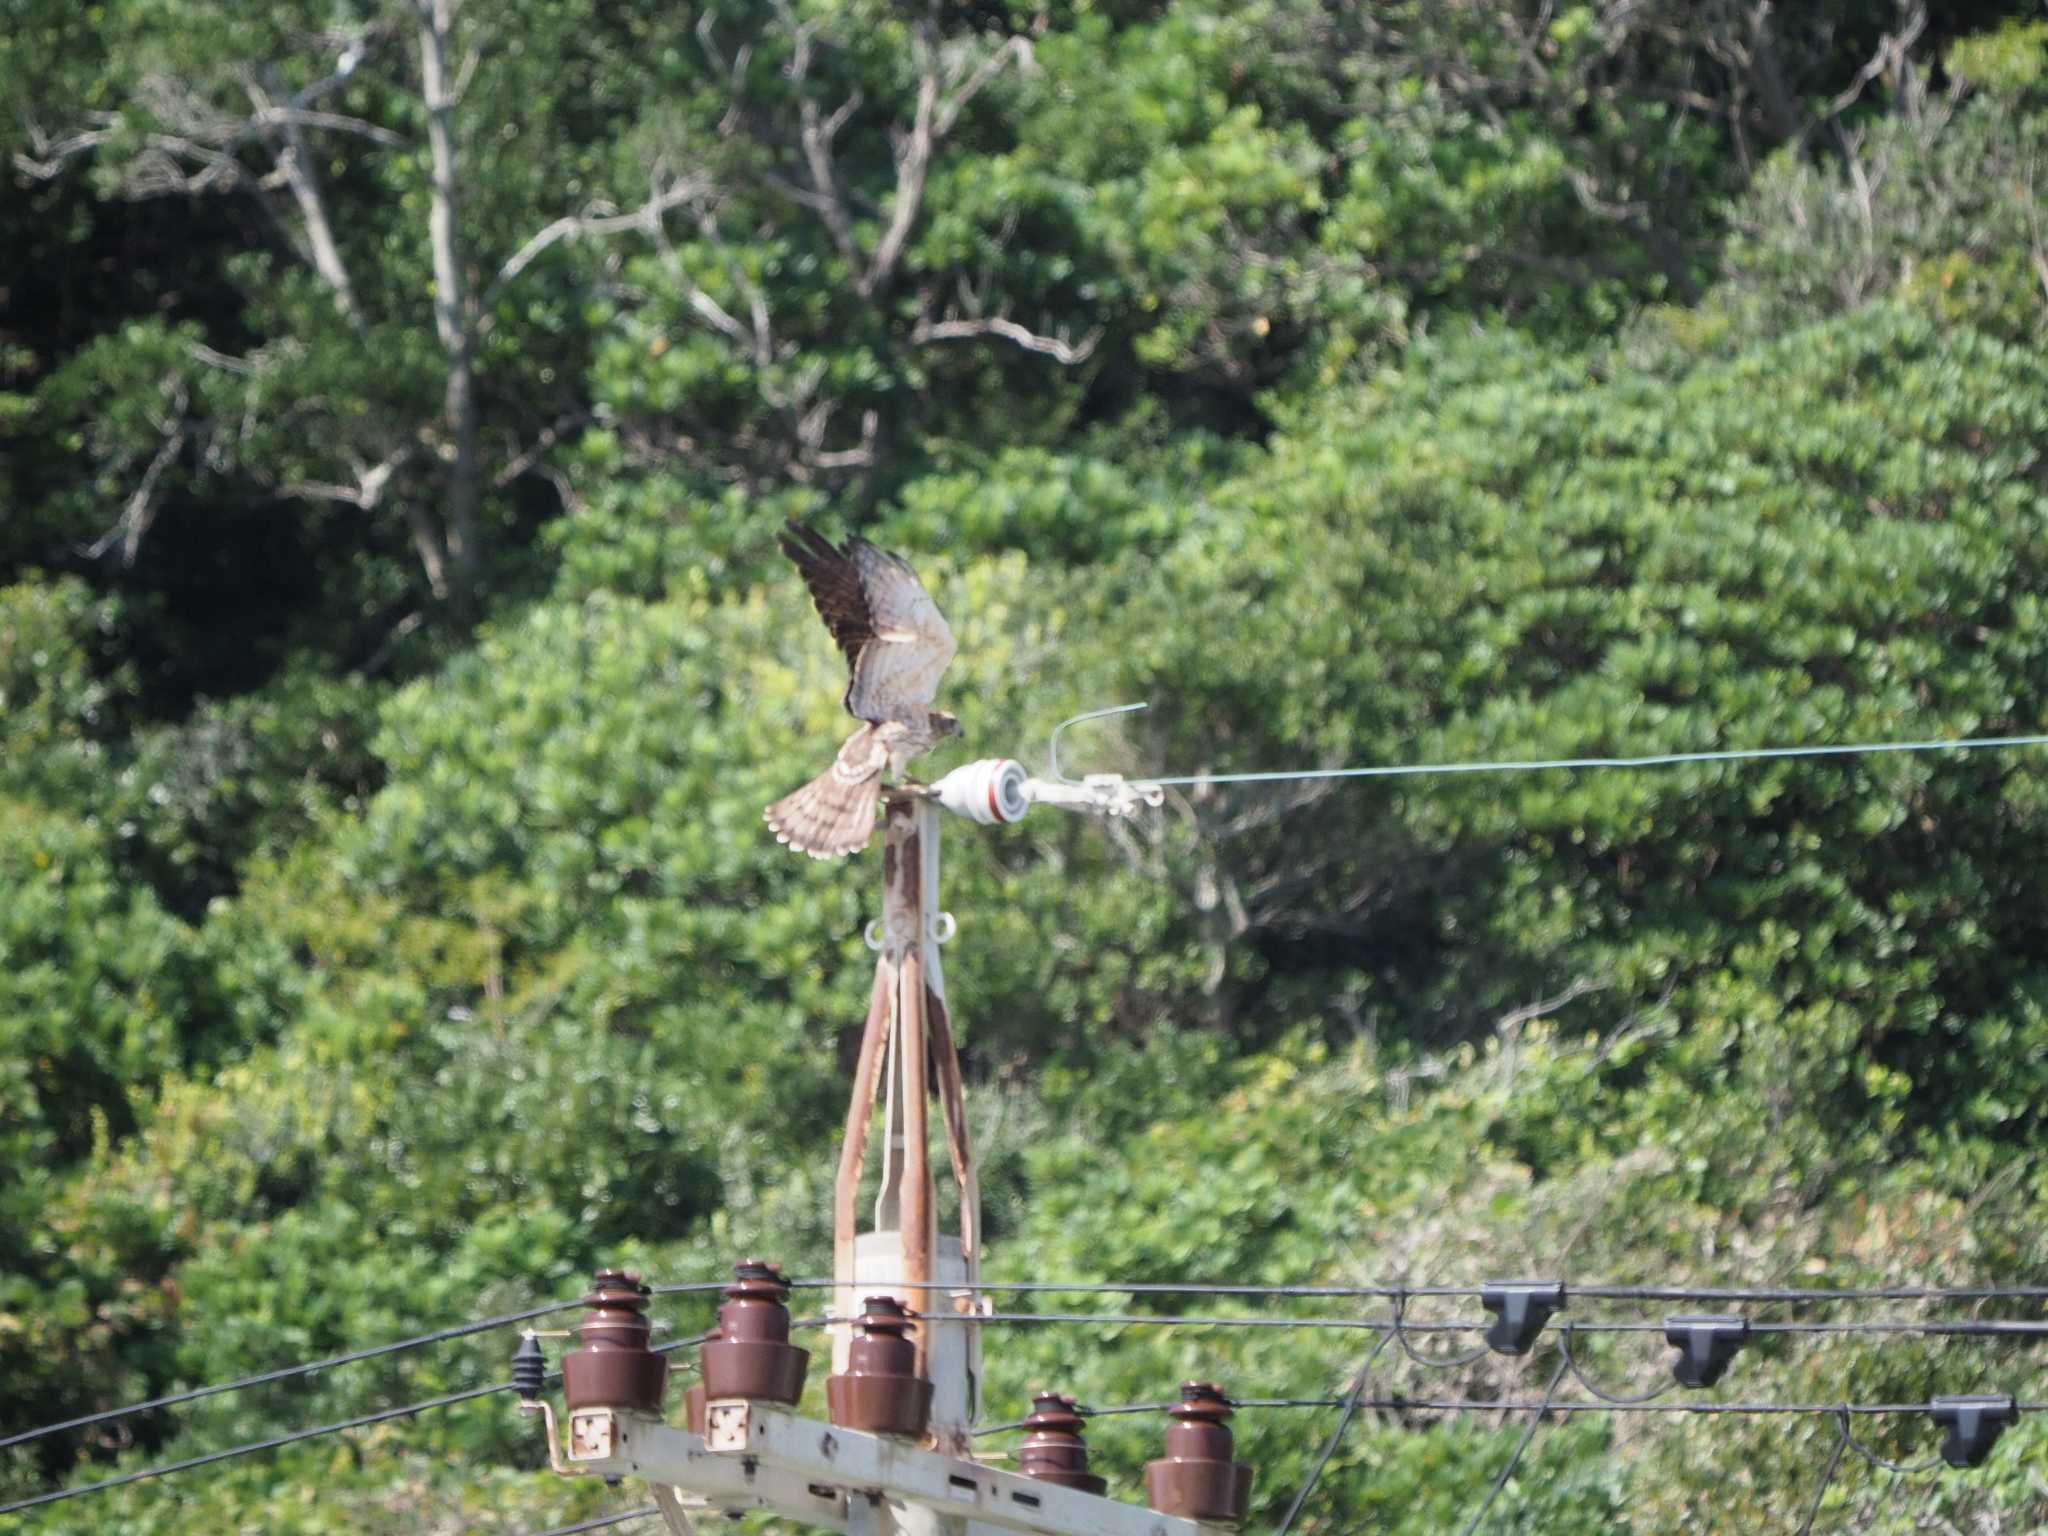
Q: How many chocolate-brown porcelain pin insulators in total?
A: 6